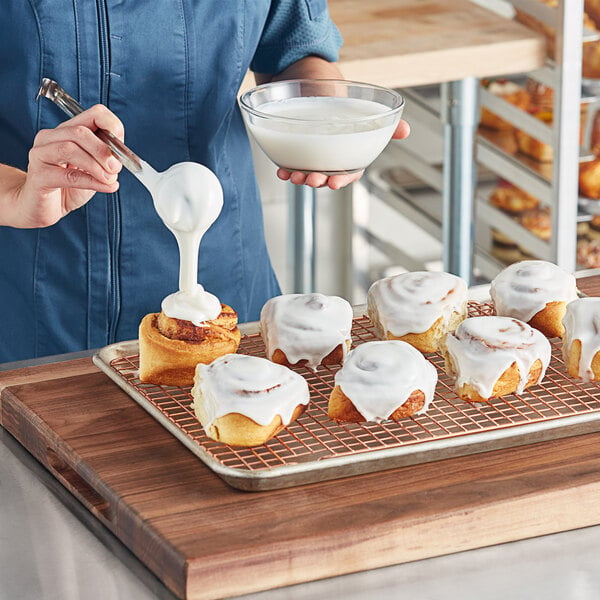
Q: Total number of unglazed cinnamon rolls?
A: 1